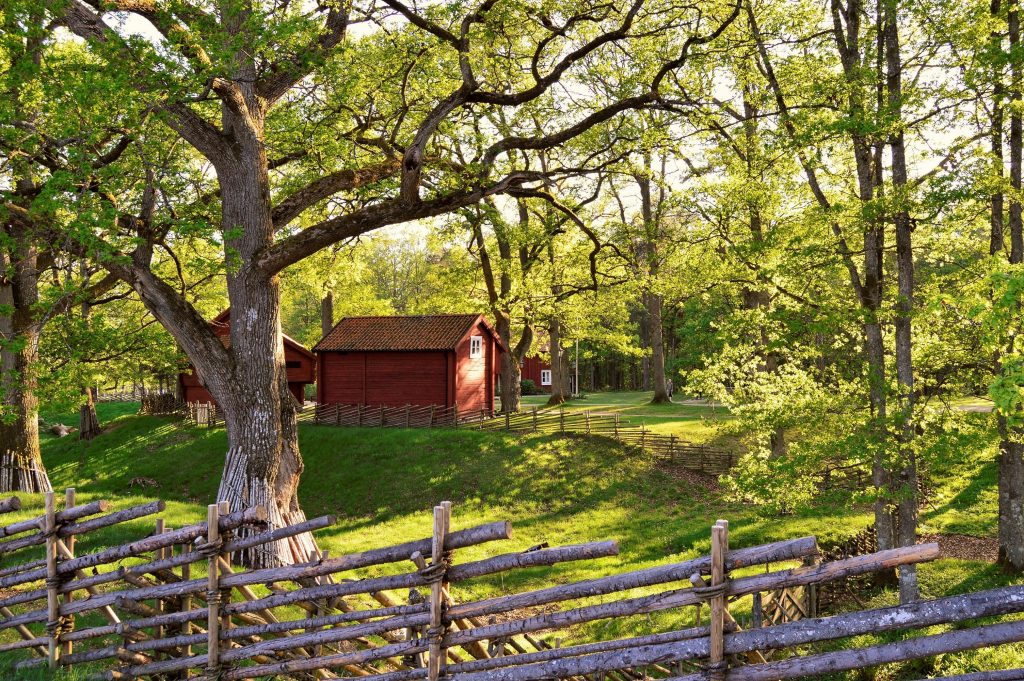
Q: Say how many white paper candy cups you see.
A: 0